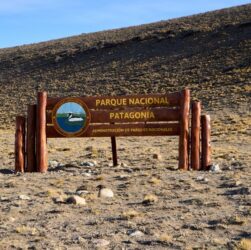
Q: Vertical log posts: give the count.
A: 6